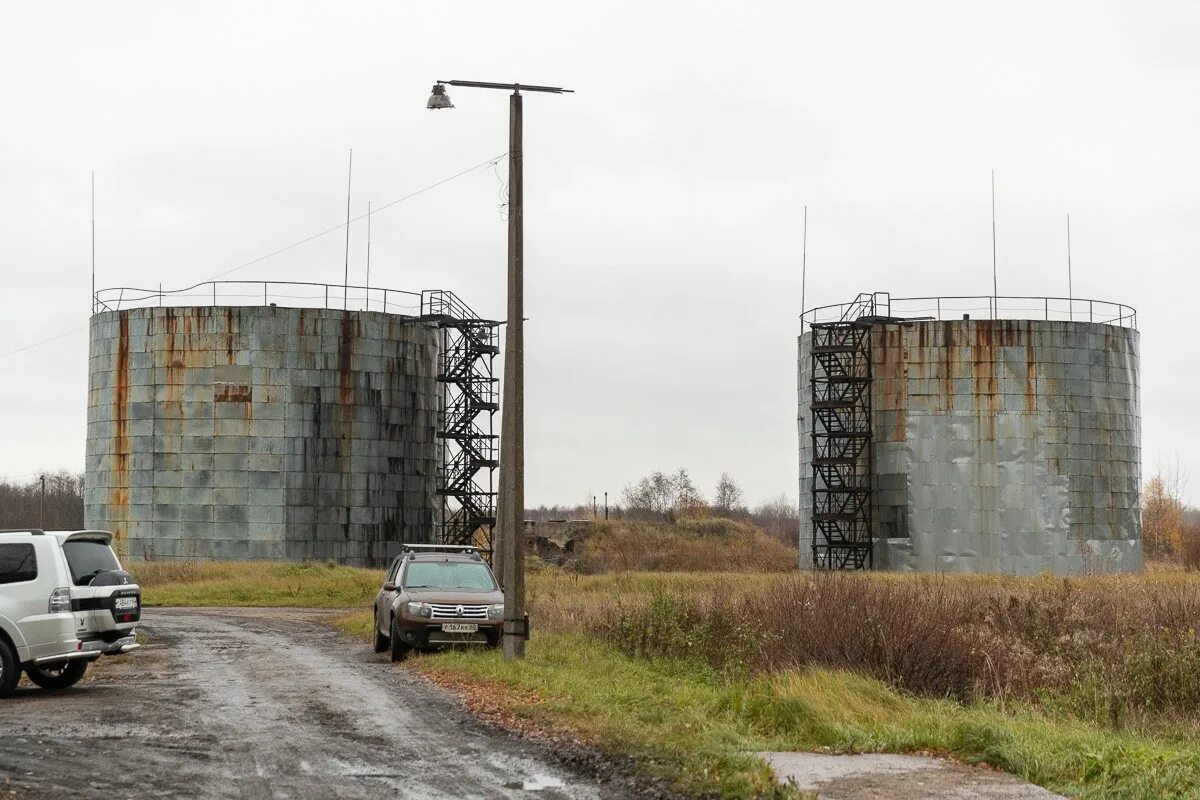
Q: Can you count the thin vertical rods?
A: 6